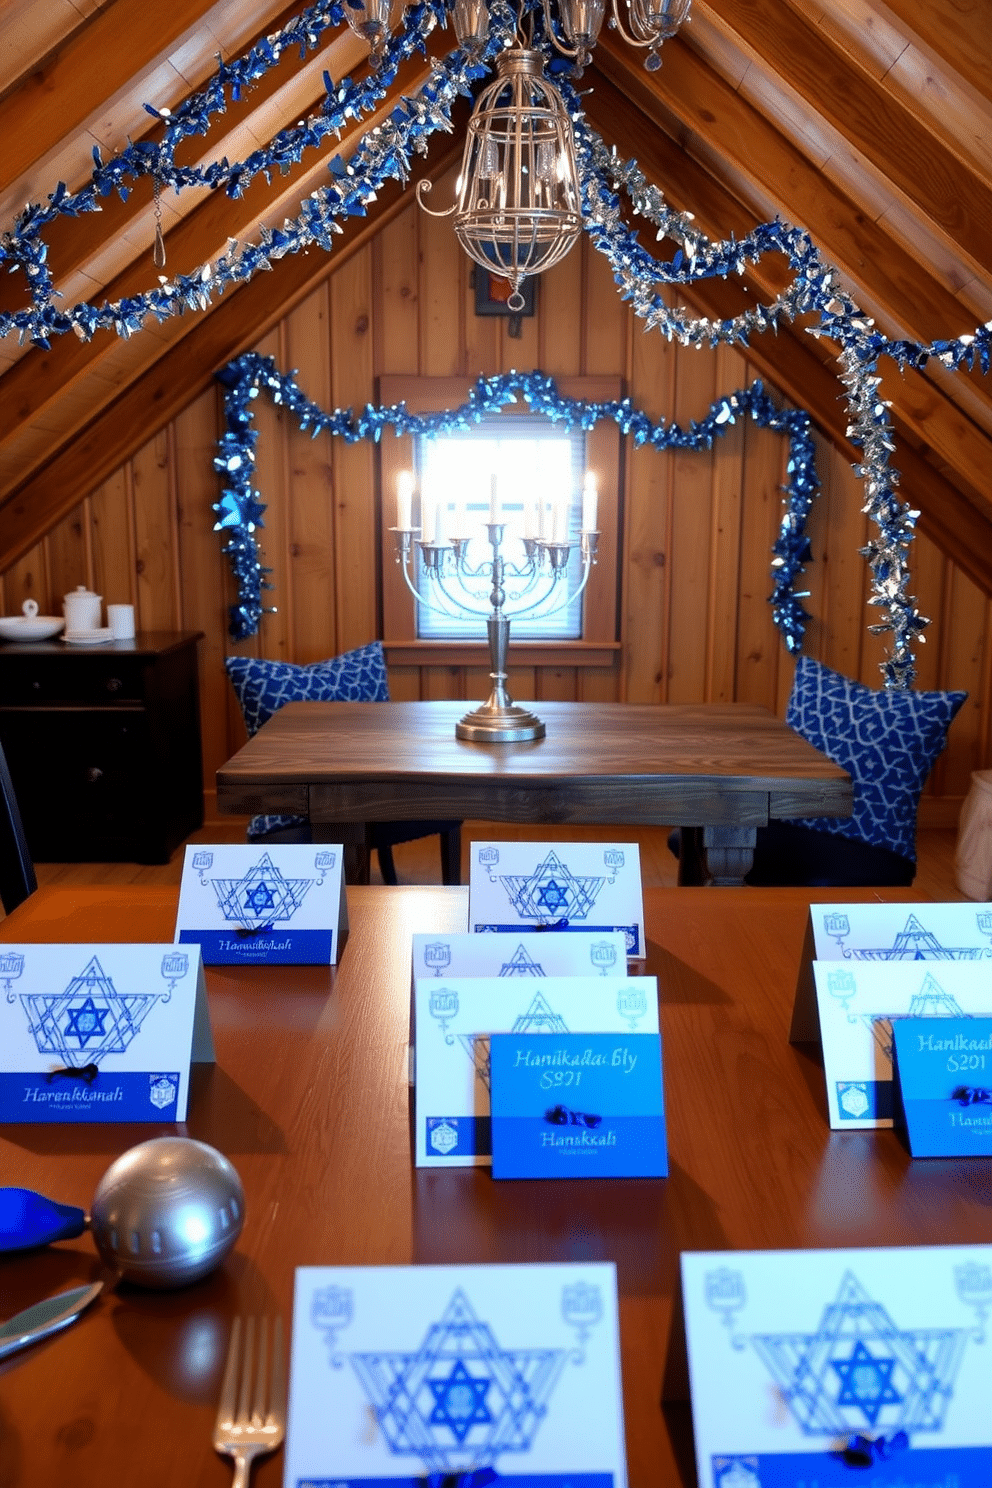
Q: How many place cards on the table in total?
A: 11